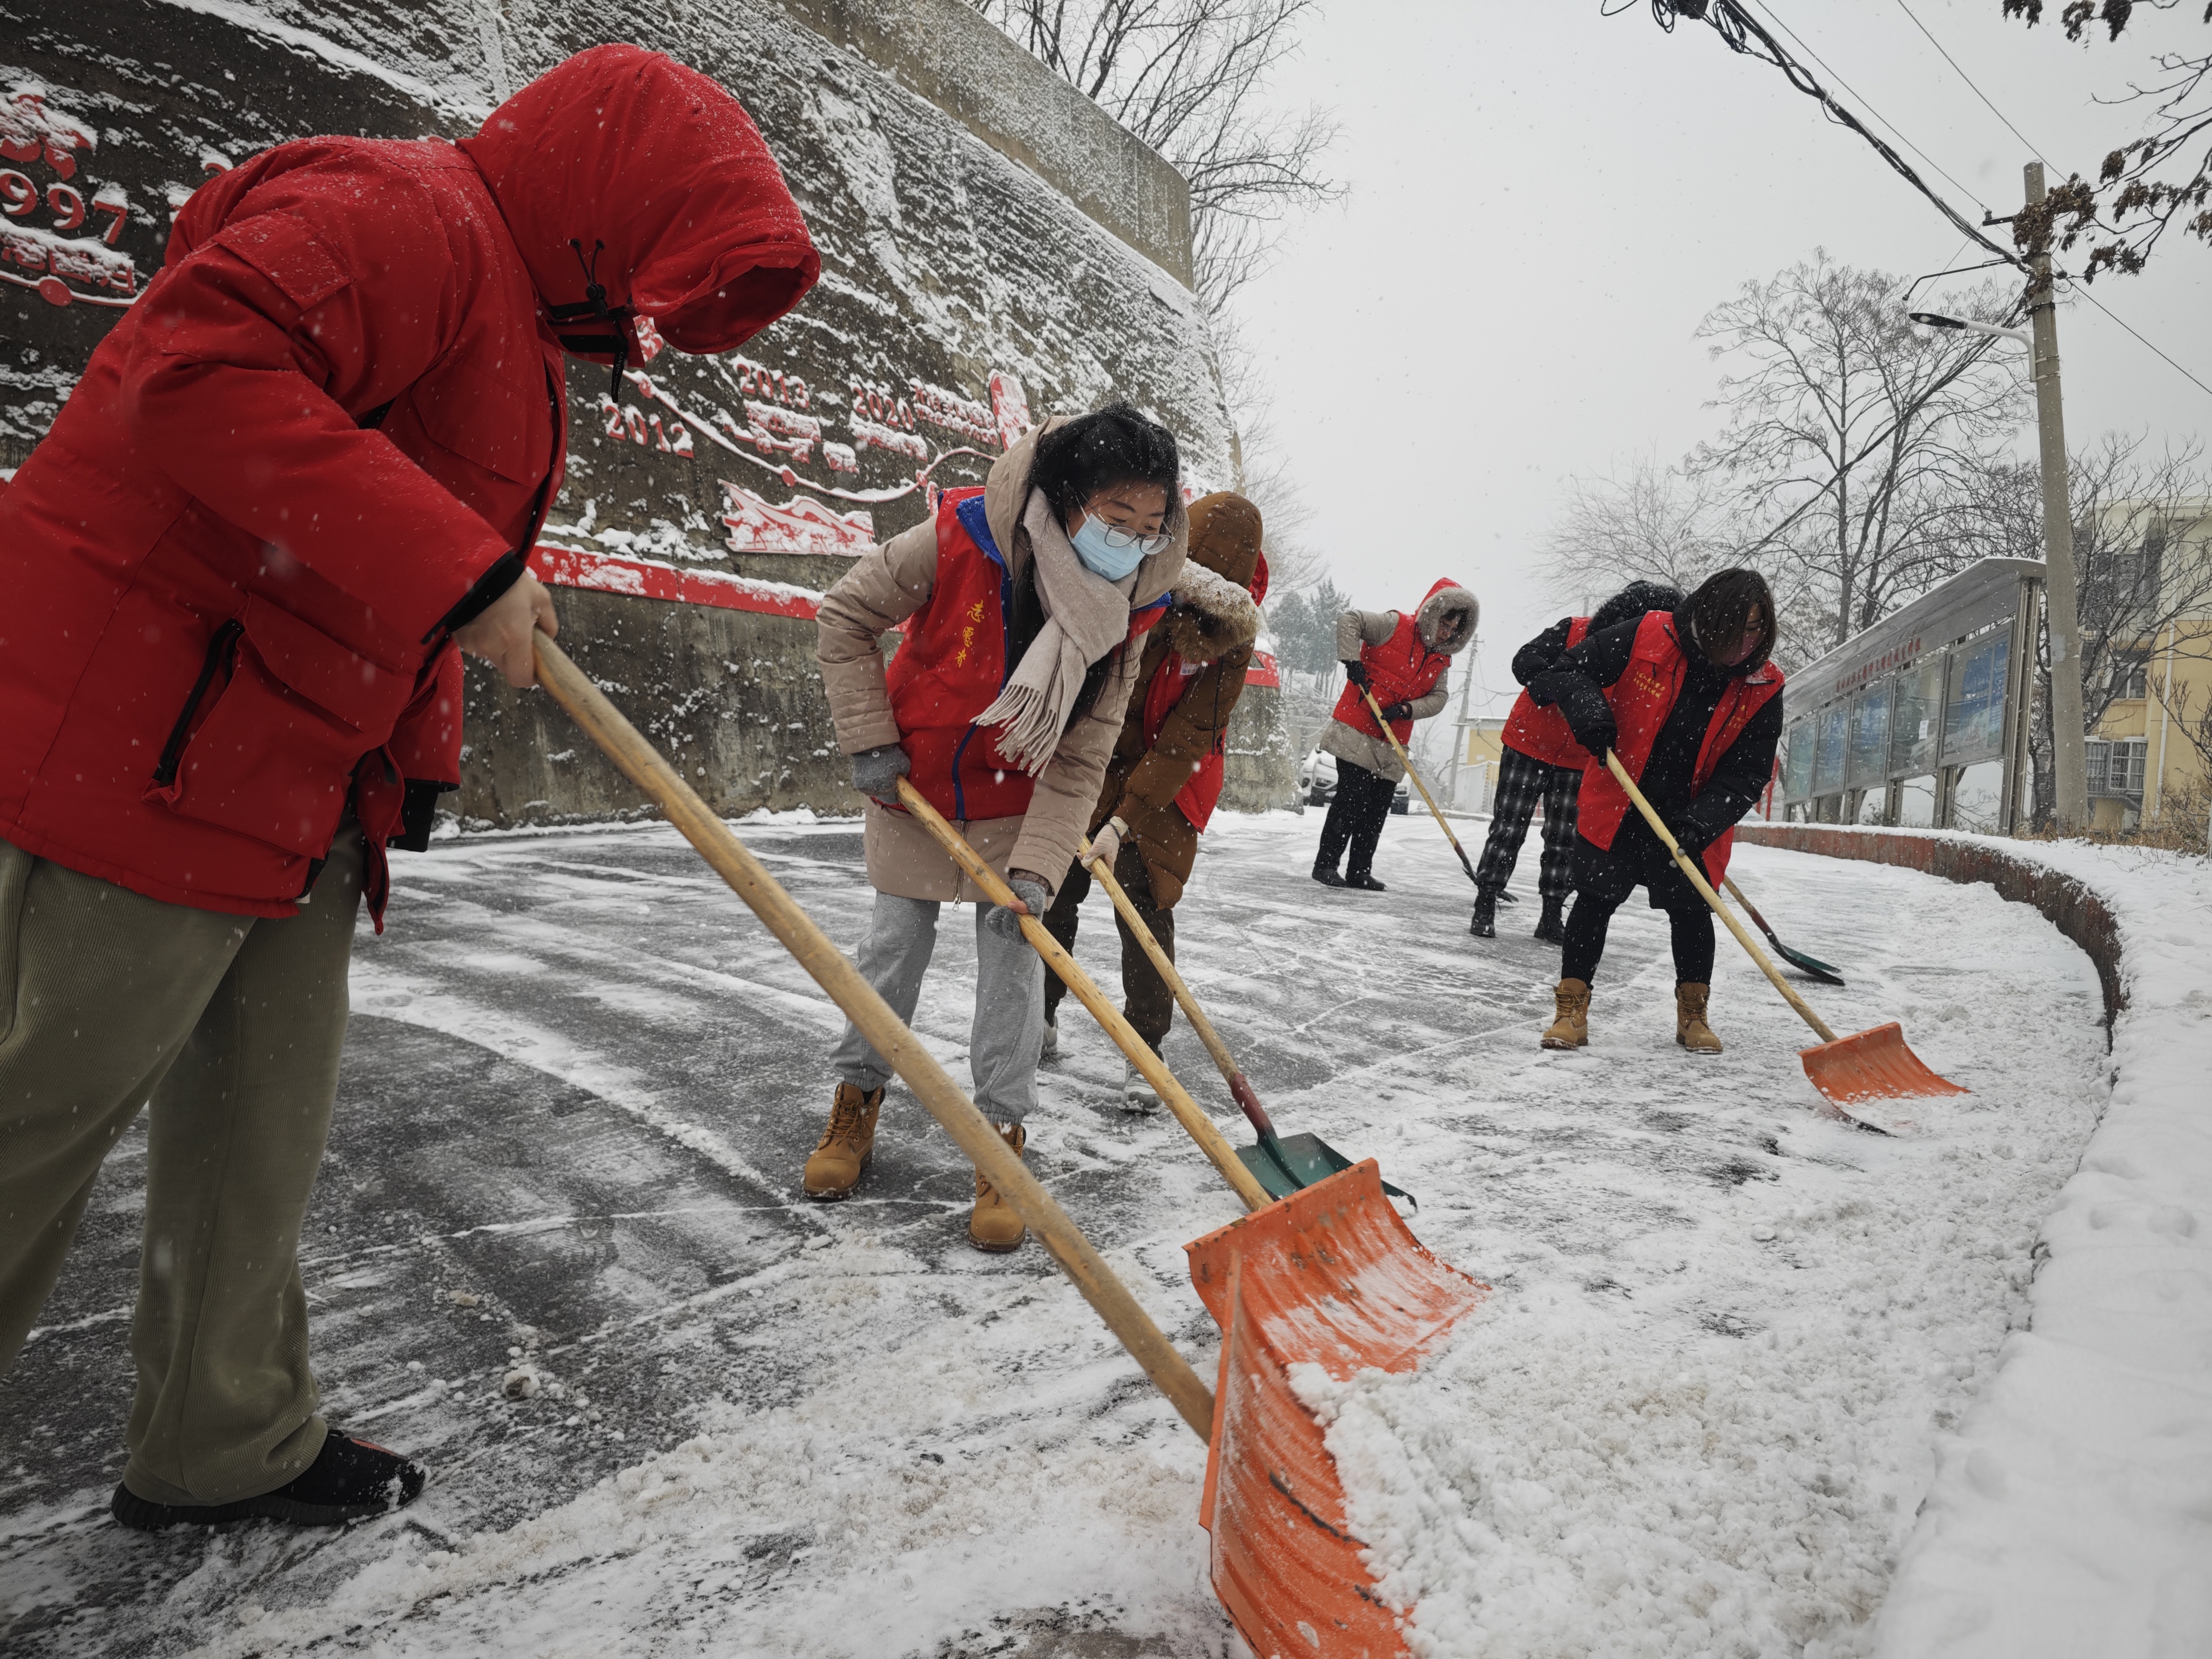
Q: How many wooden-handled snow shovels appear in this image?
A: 6